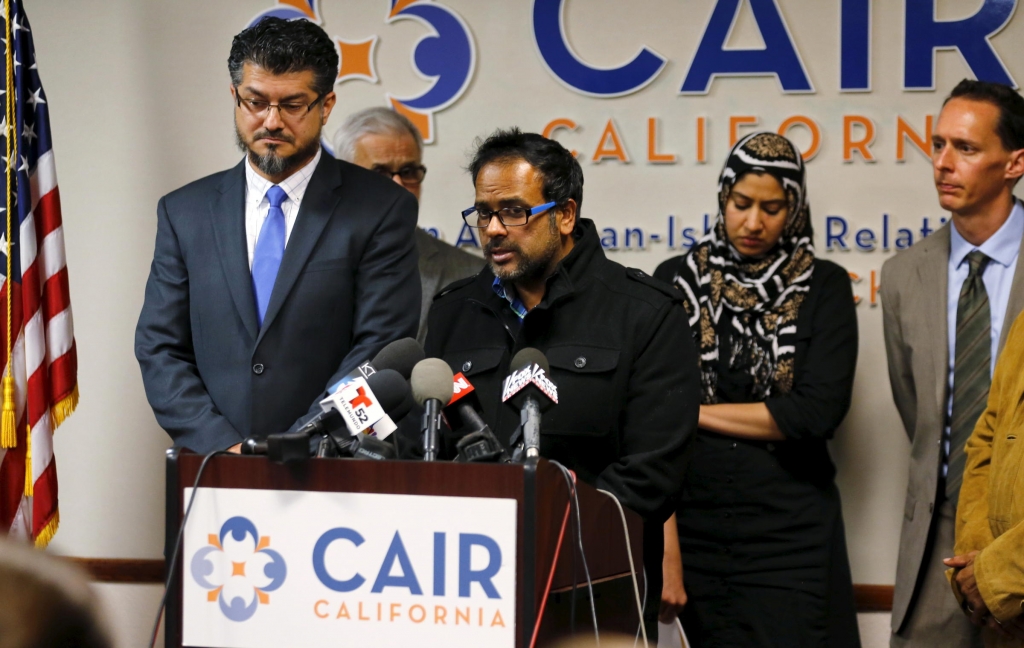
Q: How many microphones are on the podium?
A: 6